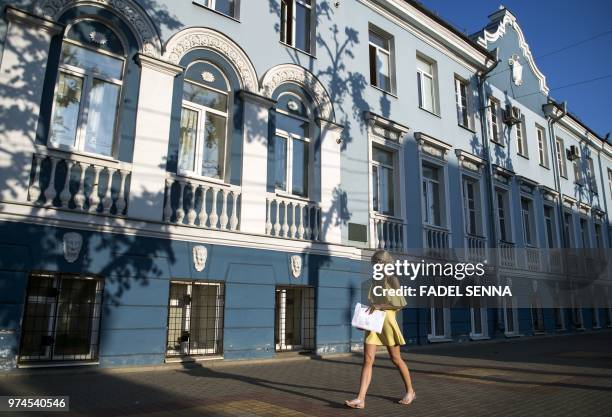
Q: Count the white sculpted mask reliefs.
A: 3